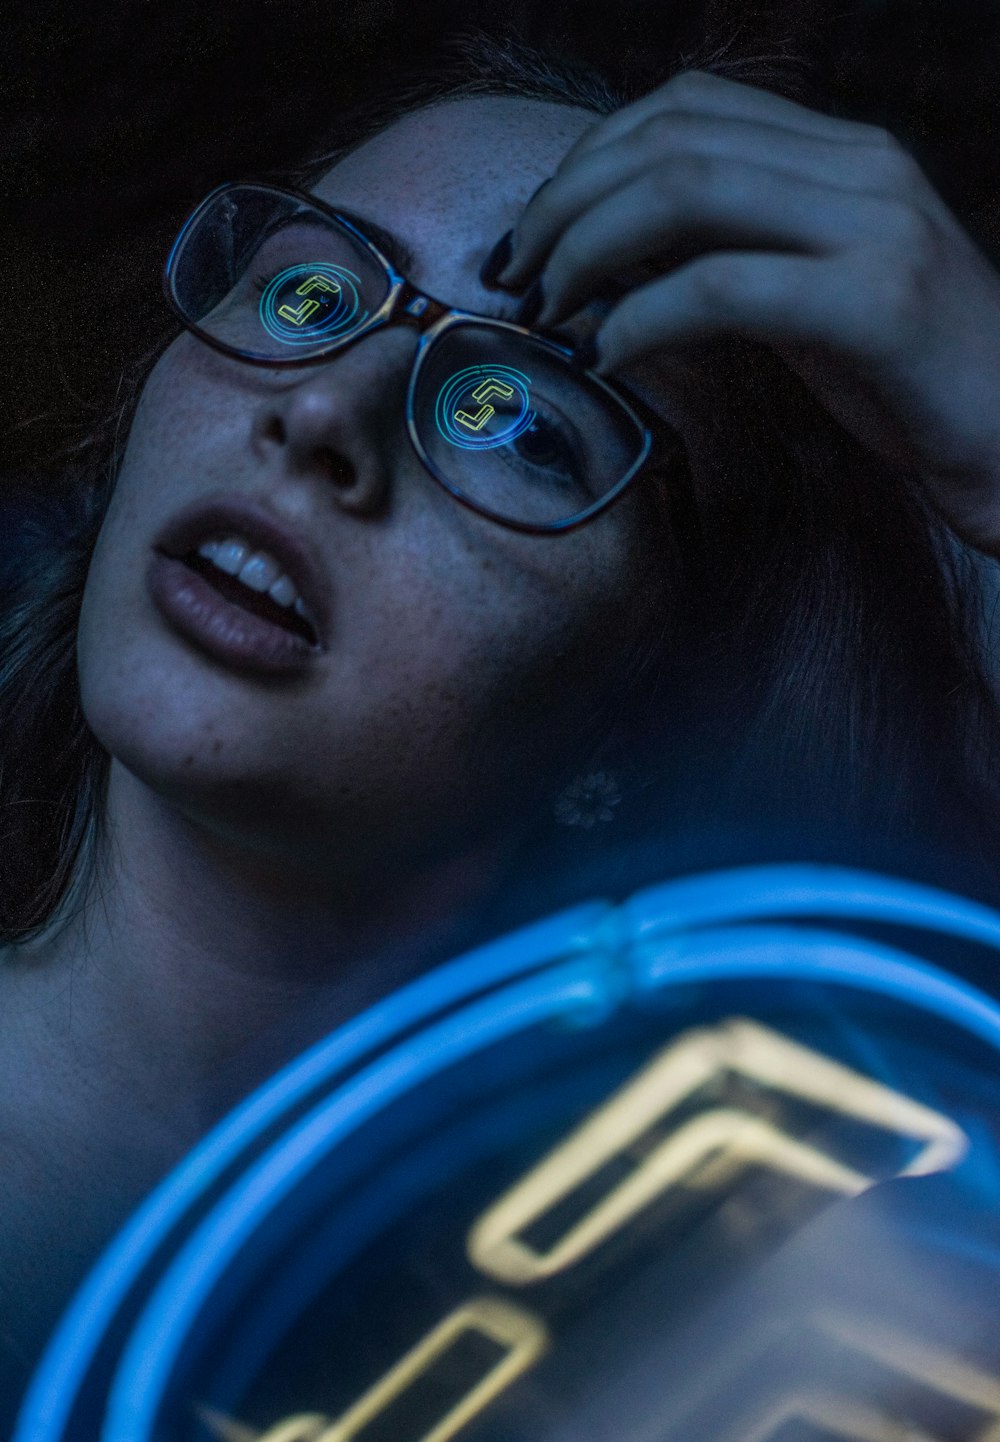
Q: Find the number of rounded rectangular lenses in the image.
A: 2